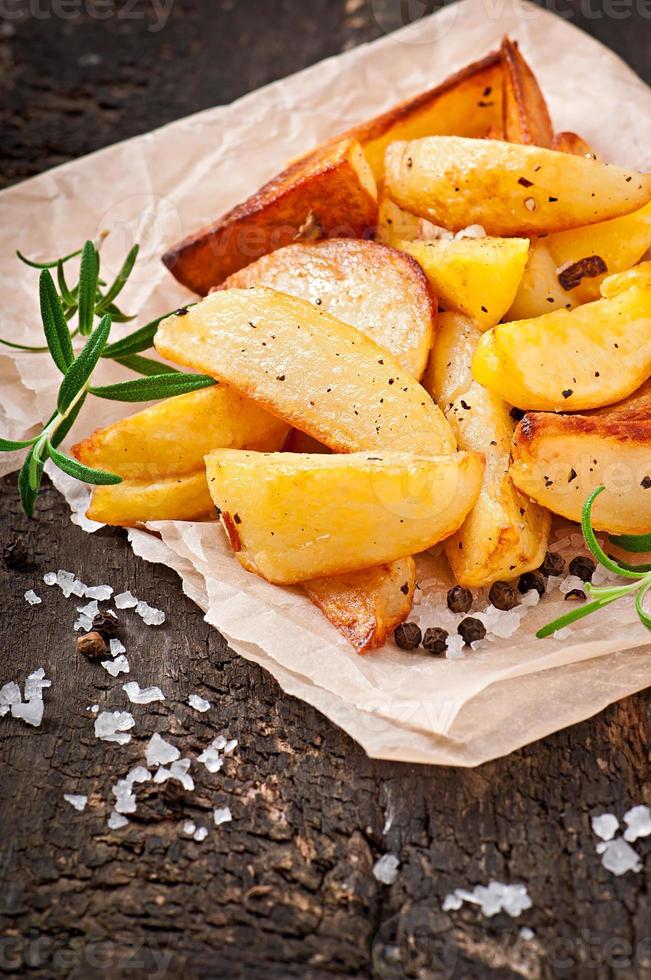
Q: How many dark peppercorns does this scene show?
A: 12